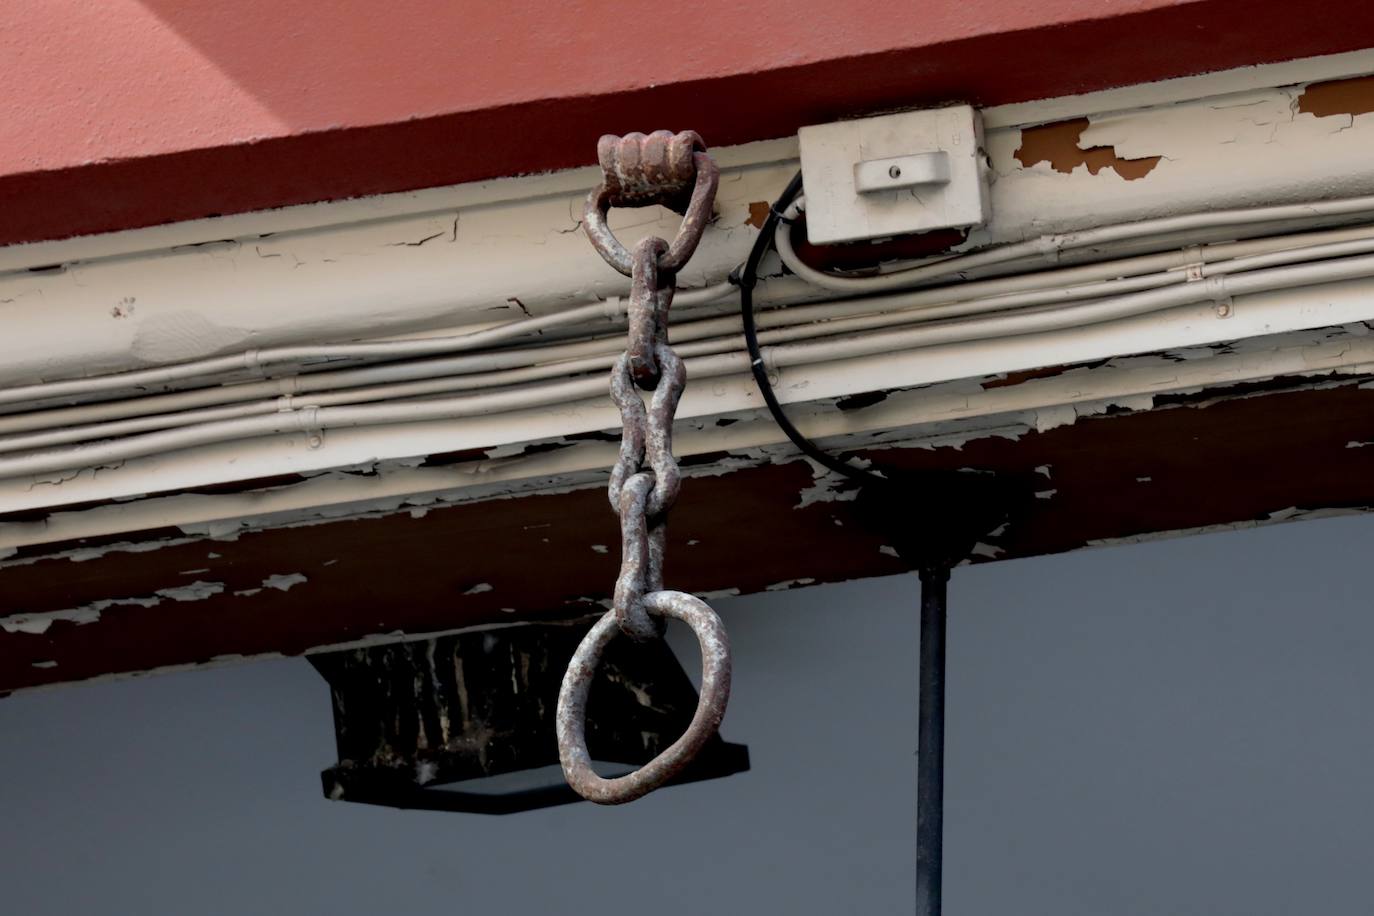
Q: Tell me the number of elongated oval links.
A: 3